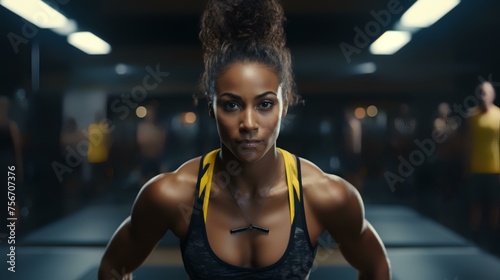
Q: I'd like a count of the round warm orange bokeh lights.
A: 4